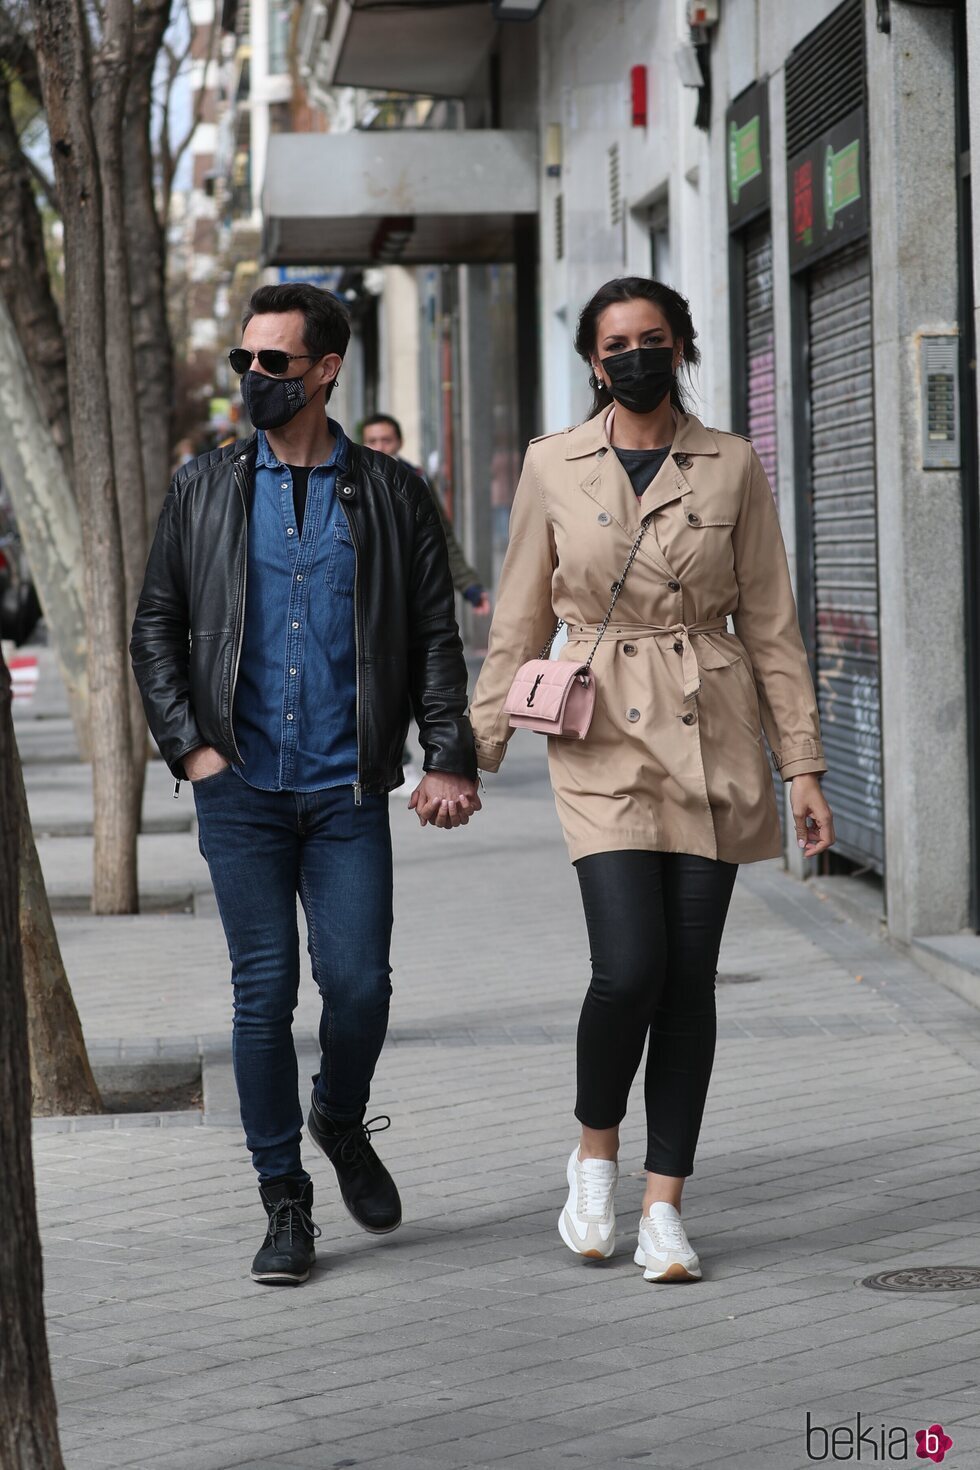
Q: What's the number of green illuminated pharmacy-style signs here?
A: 2